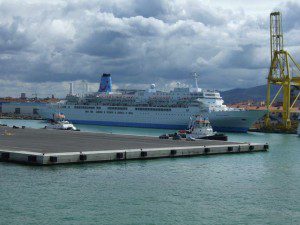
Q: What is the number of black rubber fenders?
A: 11